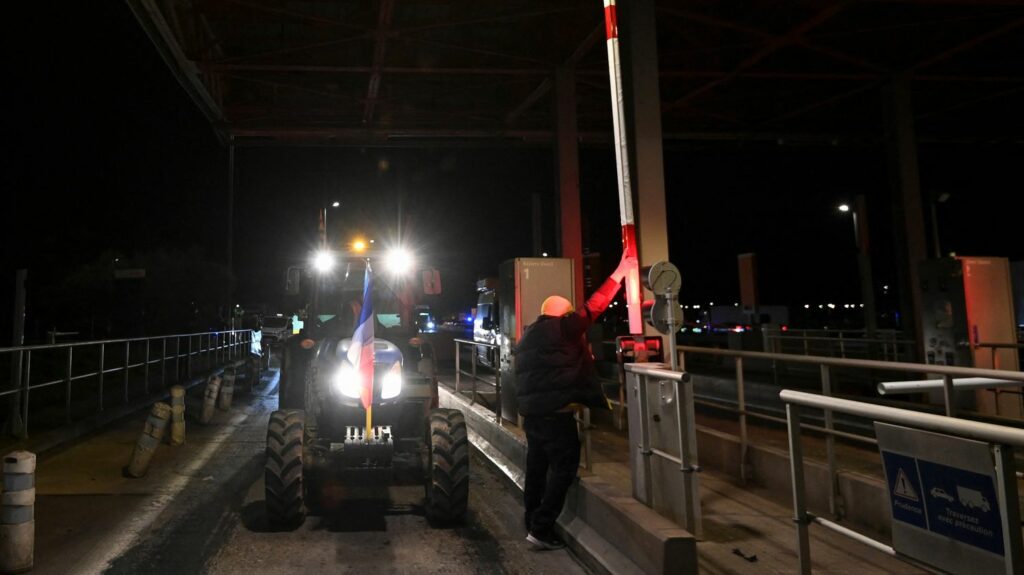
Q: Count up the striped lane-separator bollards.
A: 5